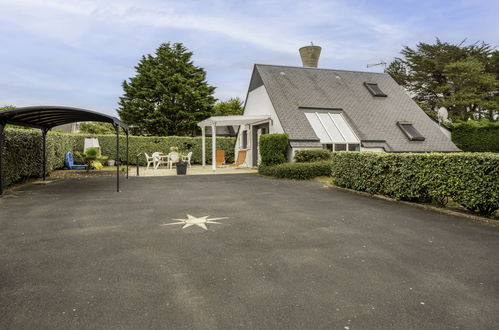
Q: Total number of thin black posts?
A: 4